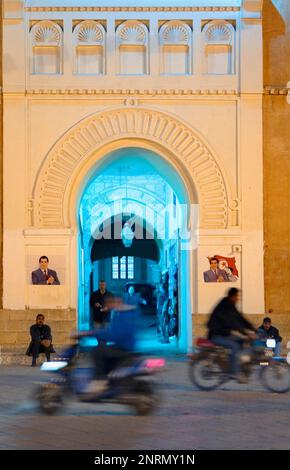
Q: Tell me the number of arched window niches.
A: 5